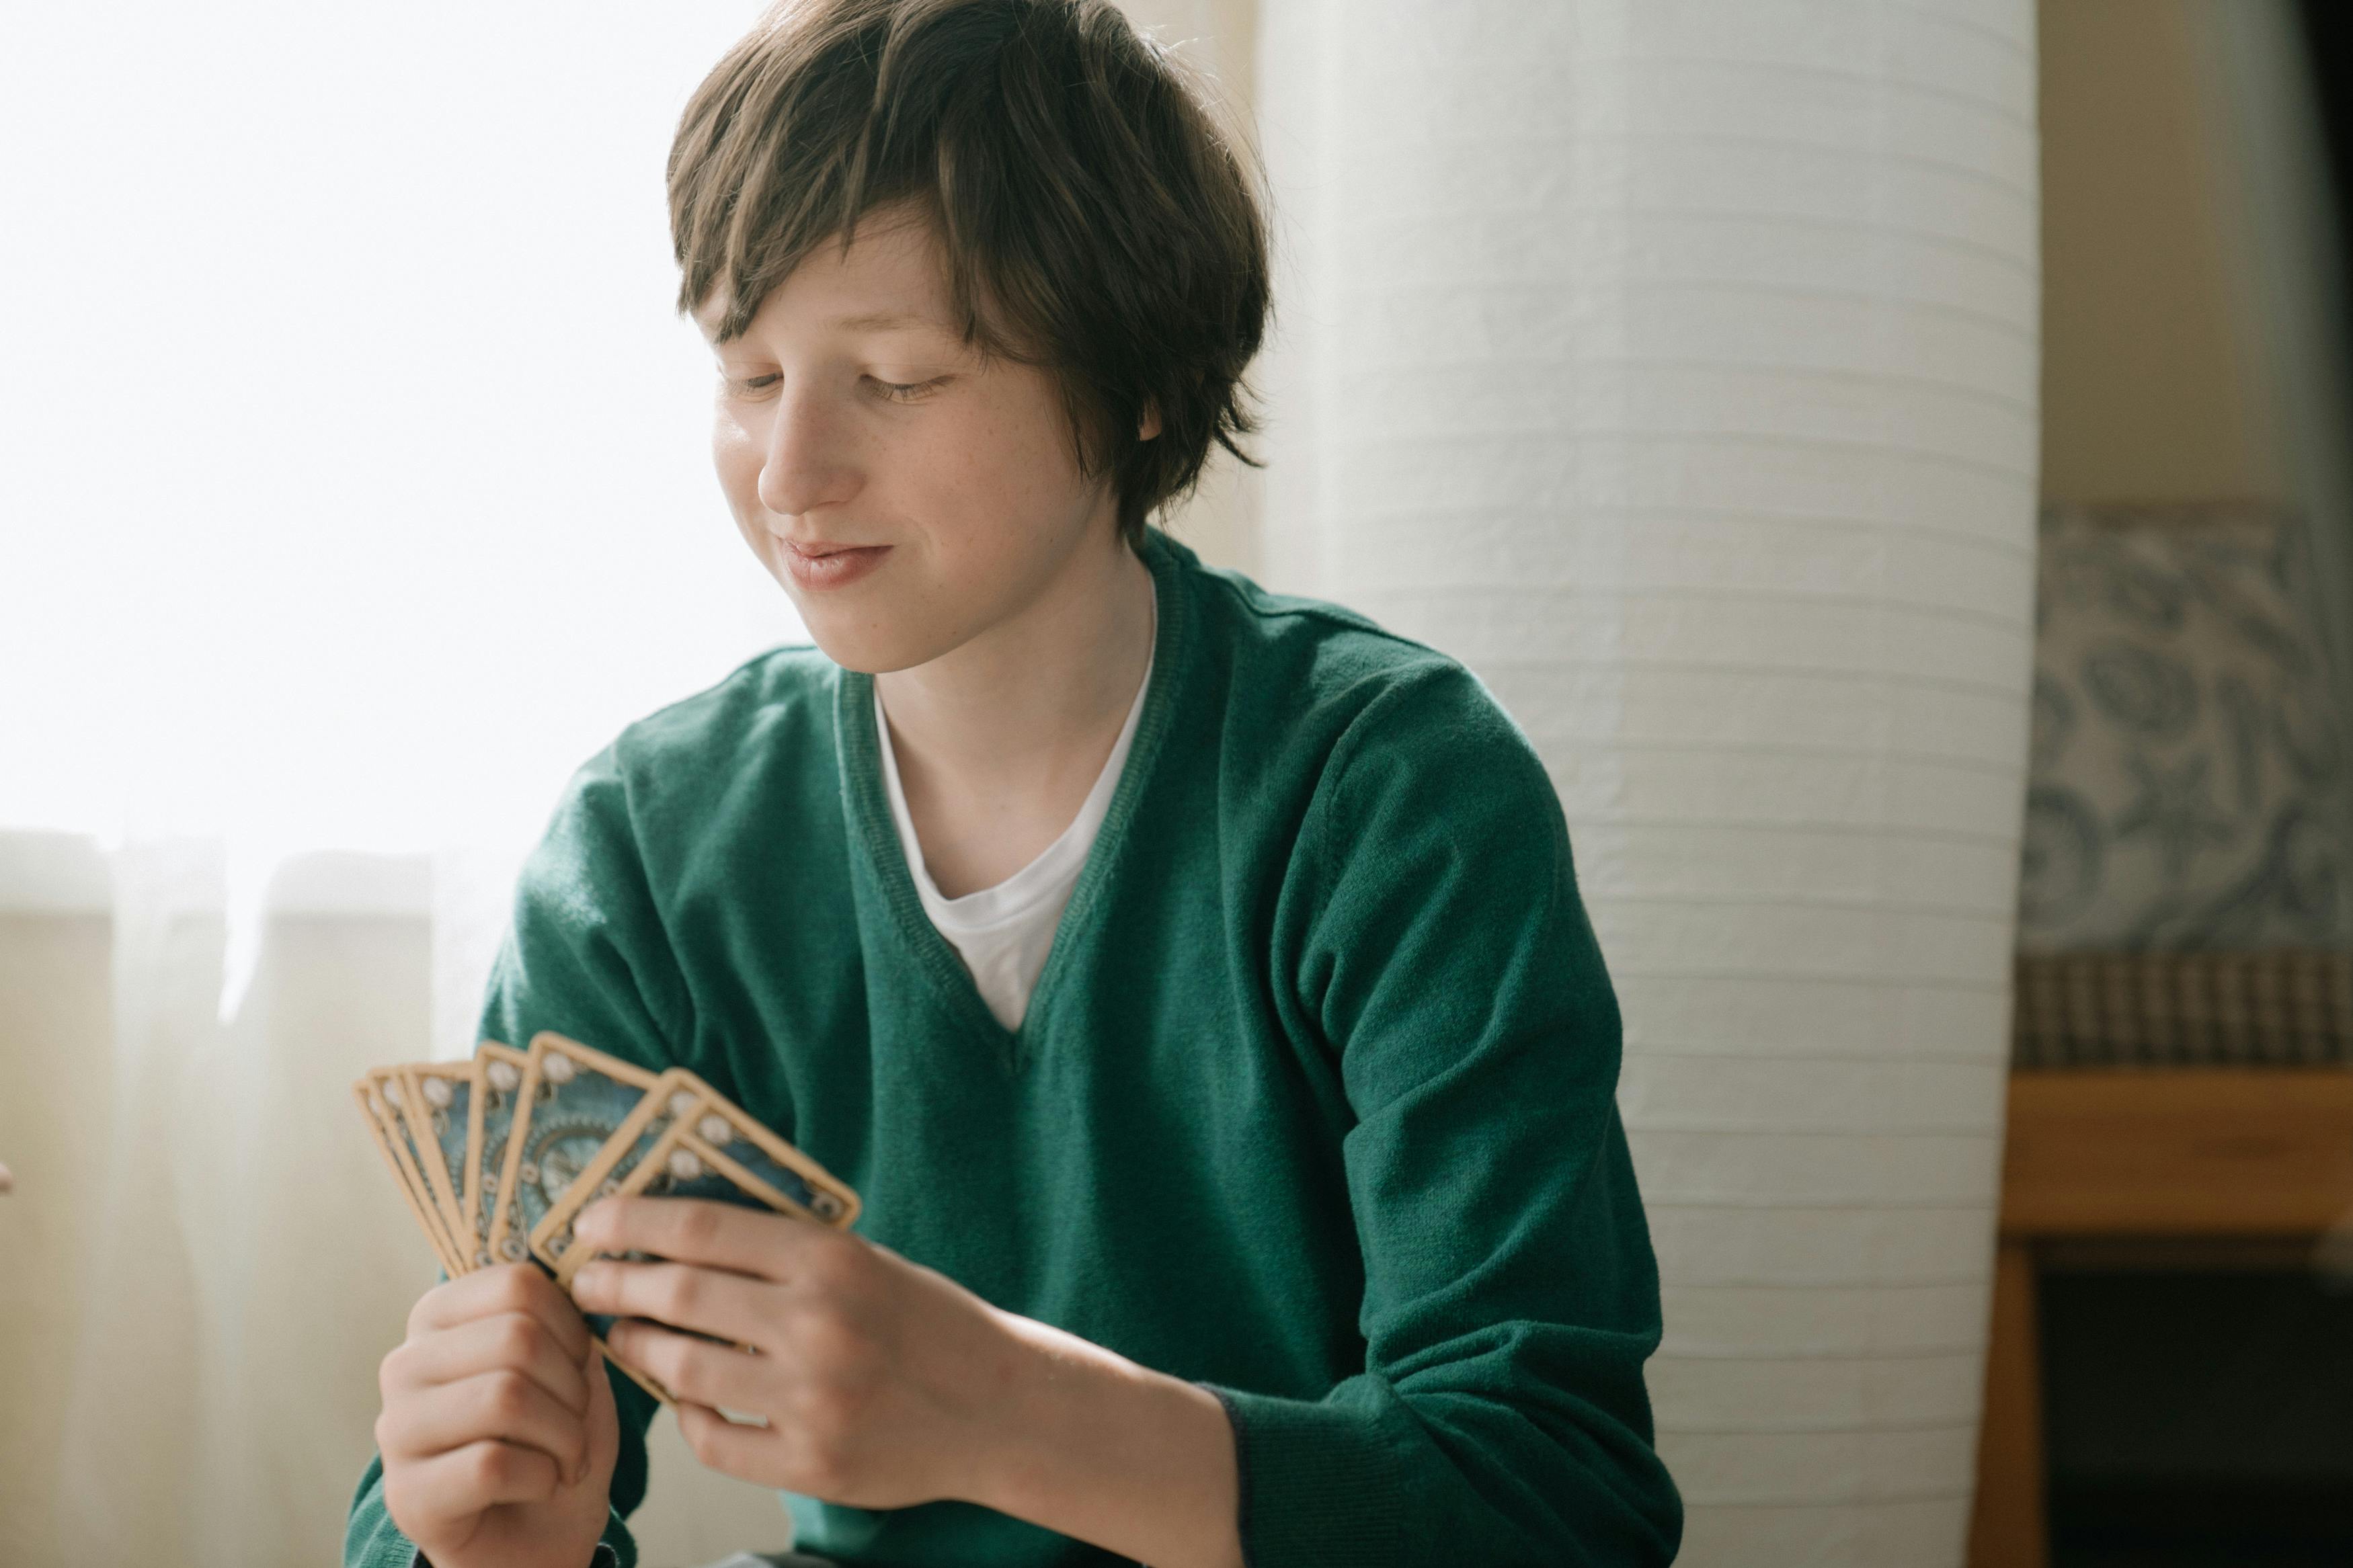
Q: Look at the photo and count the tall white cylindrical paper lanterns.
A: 1